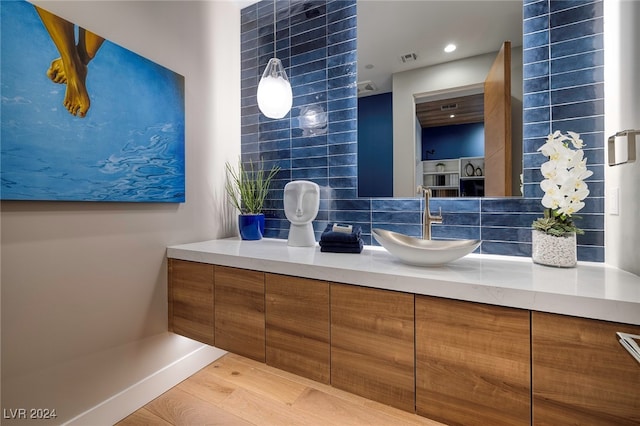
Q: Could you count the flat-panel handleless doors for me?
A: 6